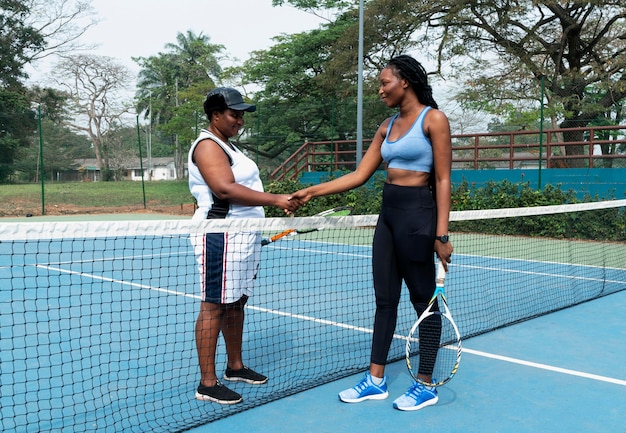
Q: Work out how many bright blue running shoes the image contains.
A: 2